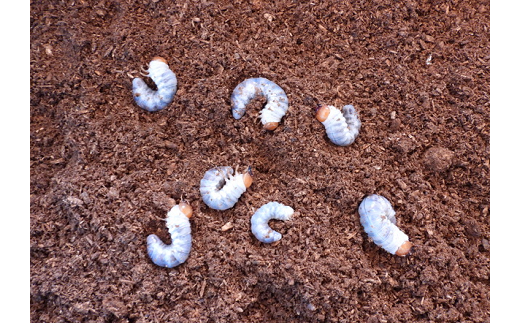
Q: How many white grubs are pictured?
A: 7